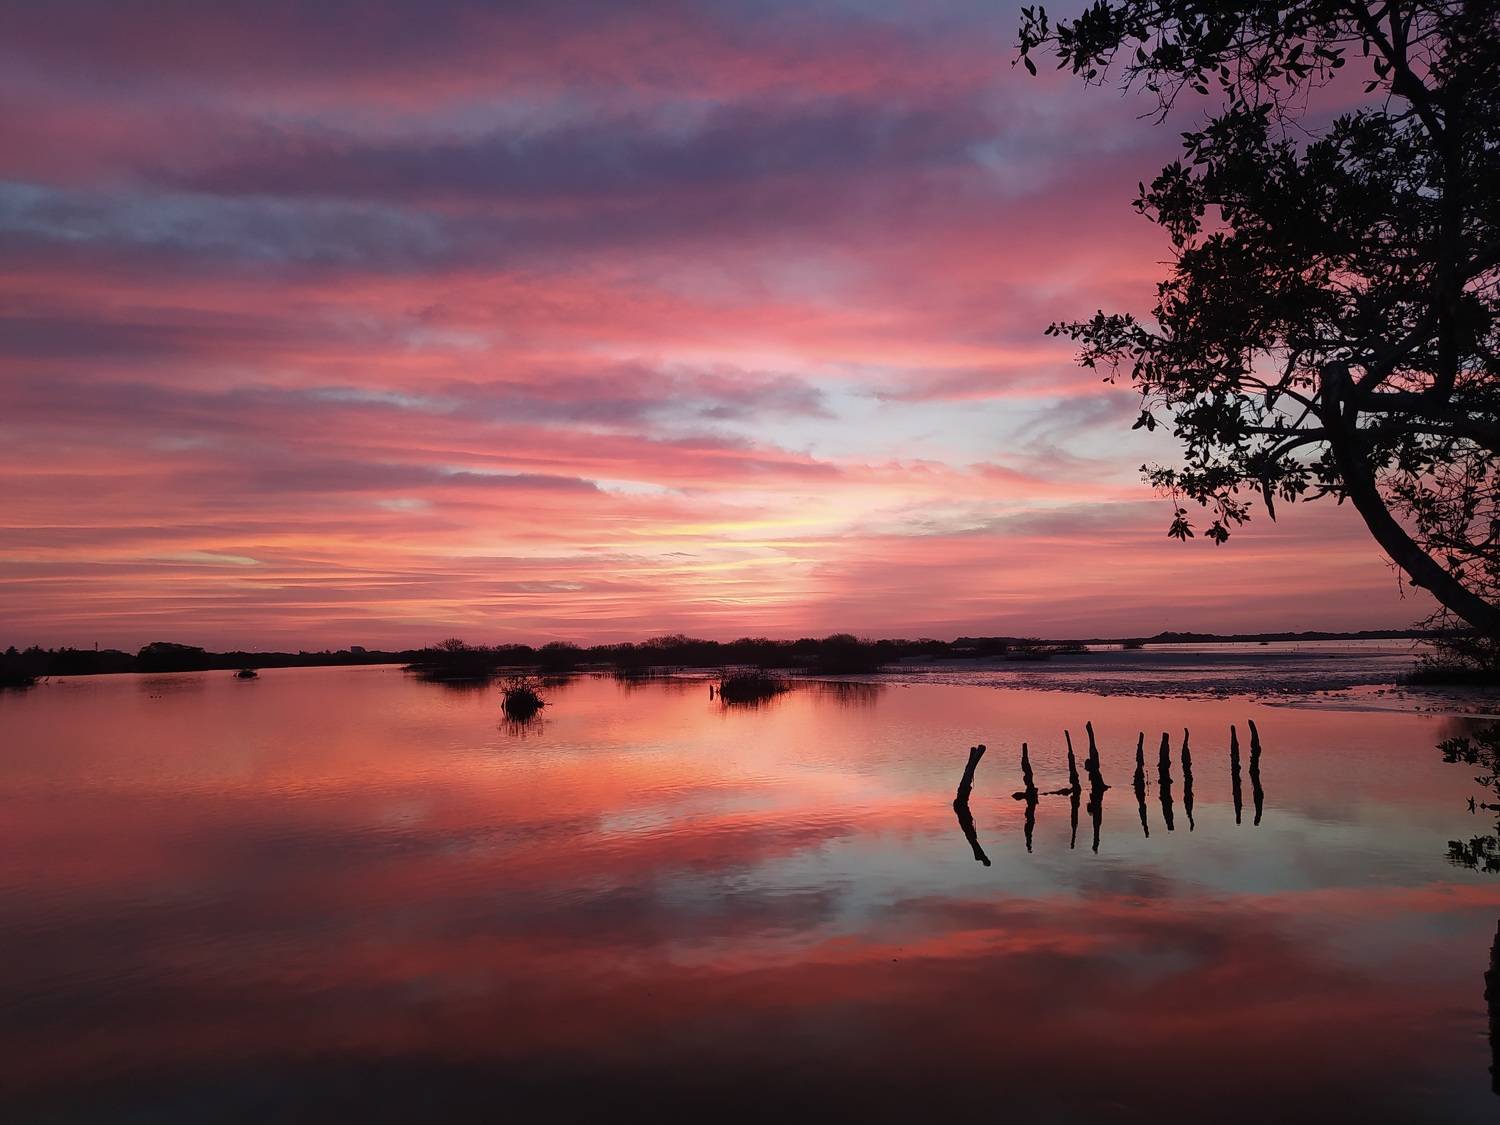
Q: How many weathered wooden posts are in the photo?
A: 9